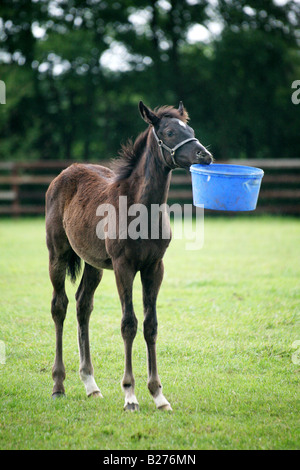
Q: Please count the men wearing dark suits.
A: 0